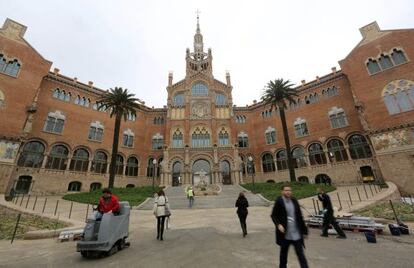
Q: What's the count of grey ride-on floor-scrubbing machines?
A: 1